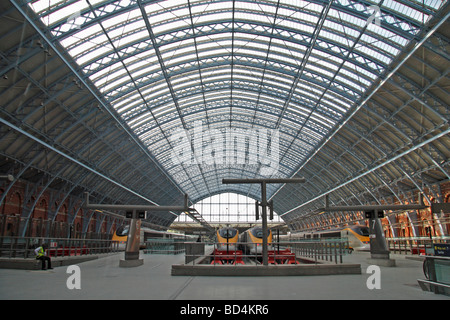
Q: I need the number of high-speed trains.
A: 4